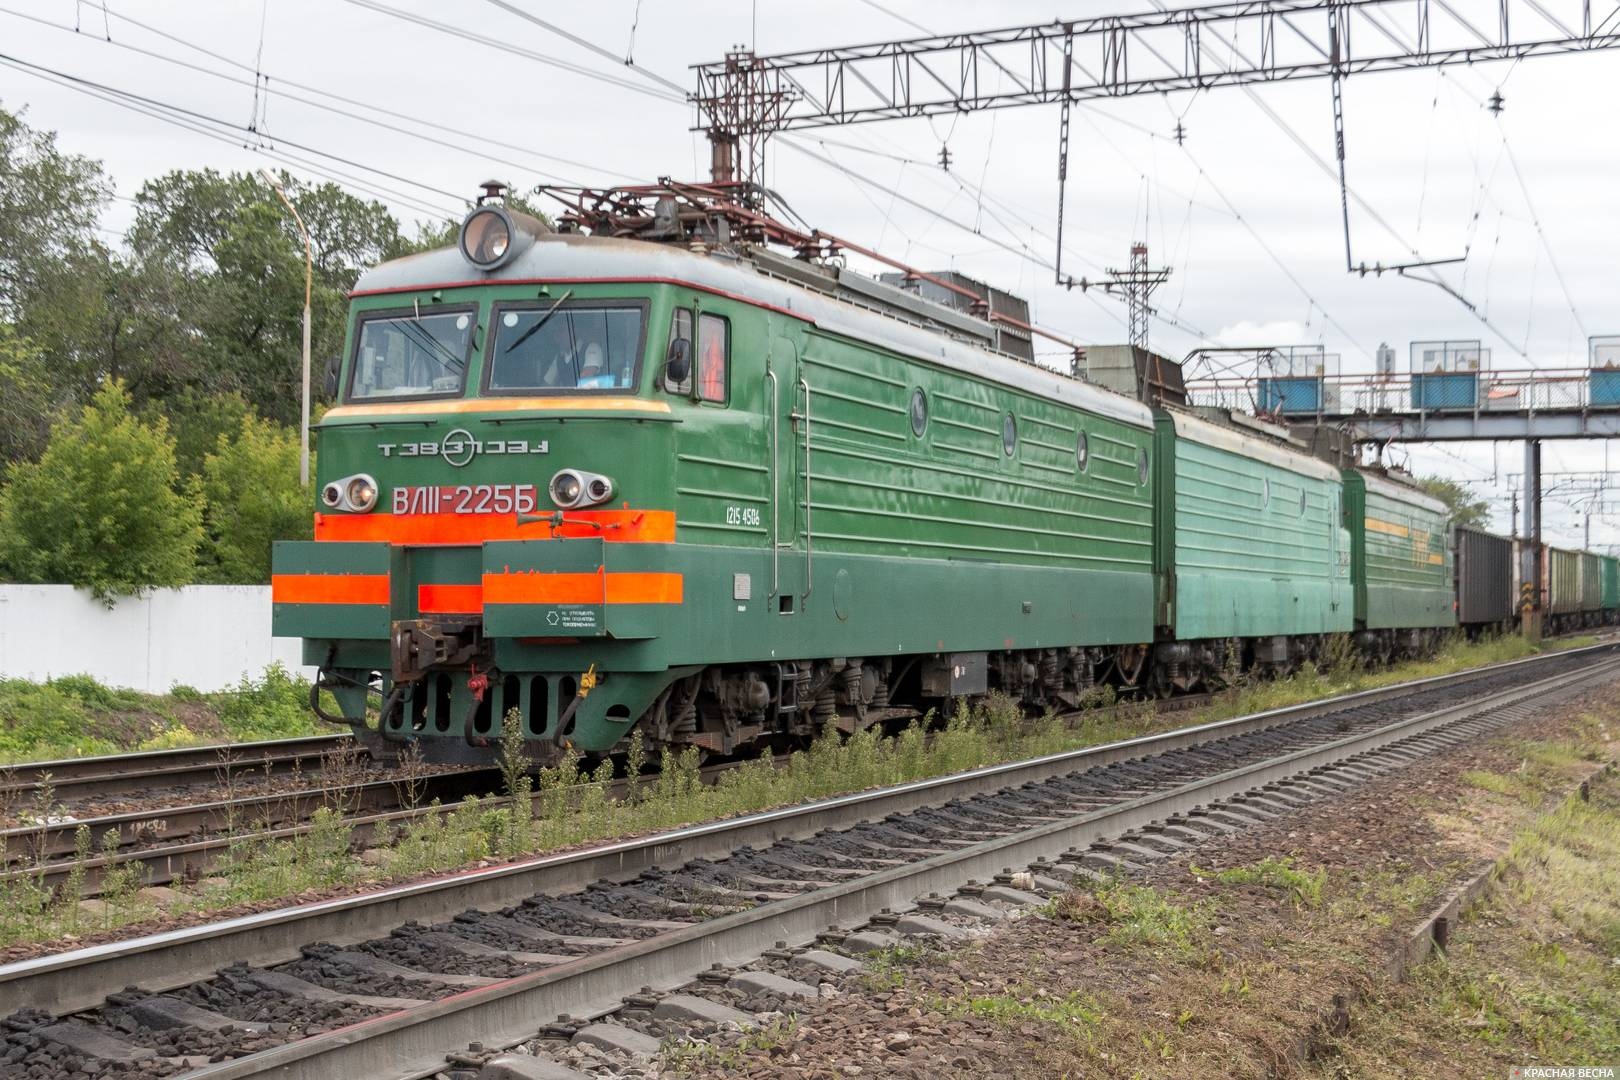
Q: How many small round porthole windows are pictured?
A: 6